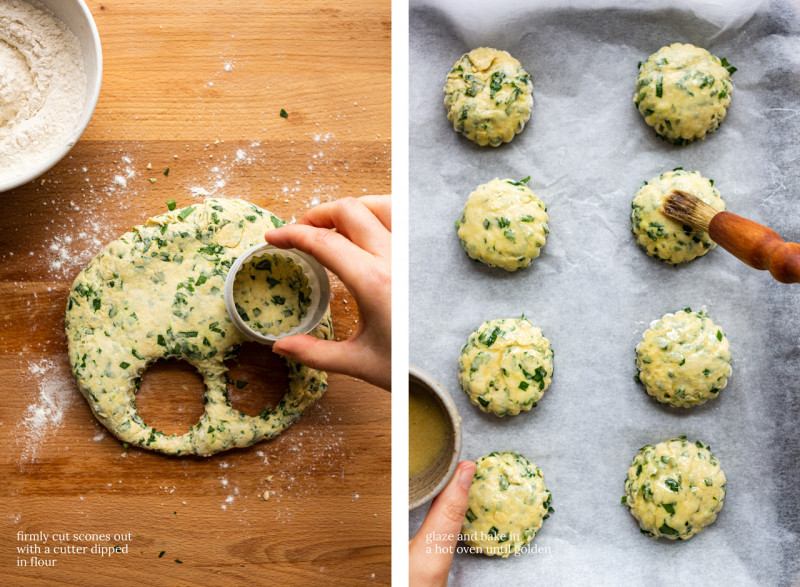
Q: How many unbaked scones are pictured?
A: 8